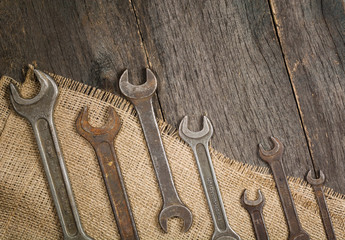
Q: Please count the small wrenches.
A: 3